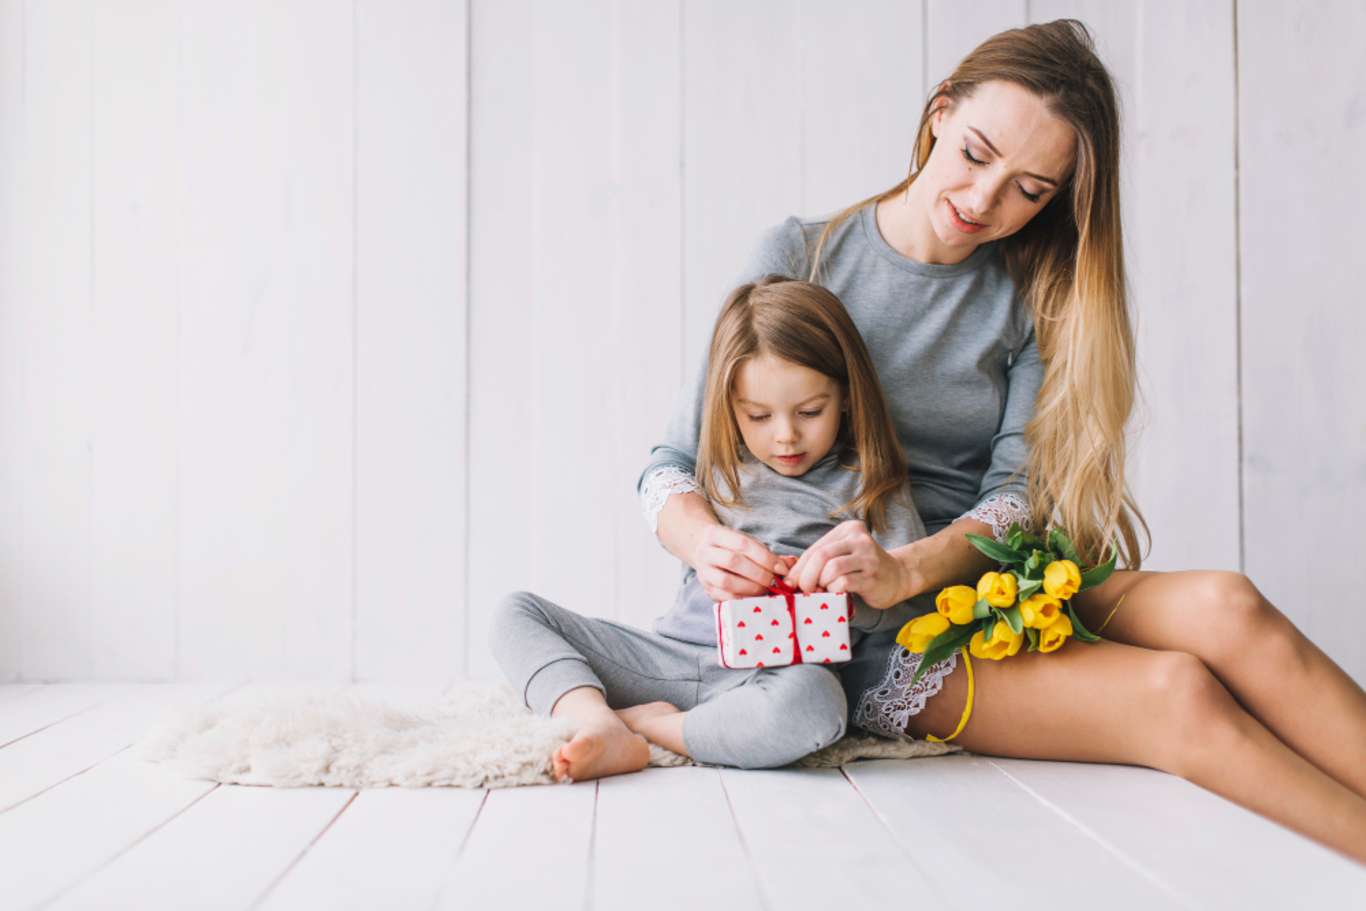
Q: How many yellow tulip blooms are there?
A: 7